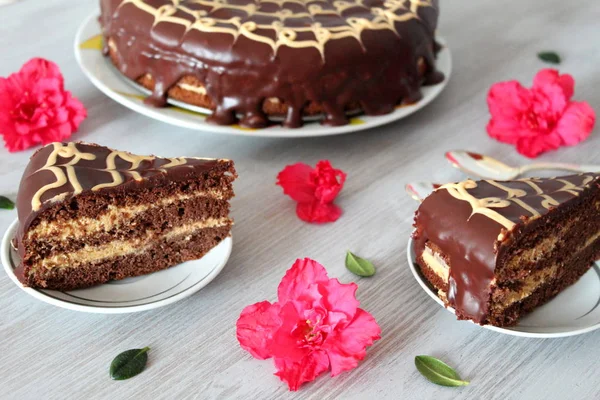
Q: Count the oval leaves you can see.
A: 5